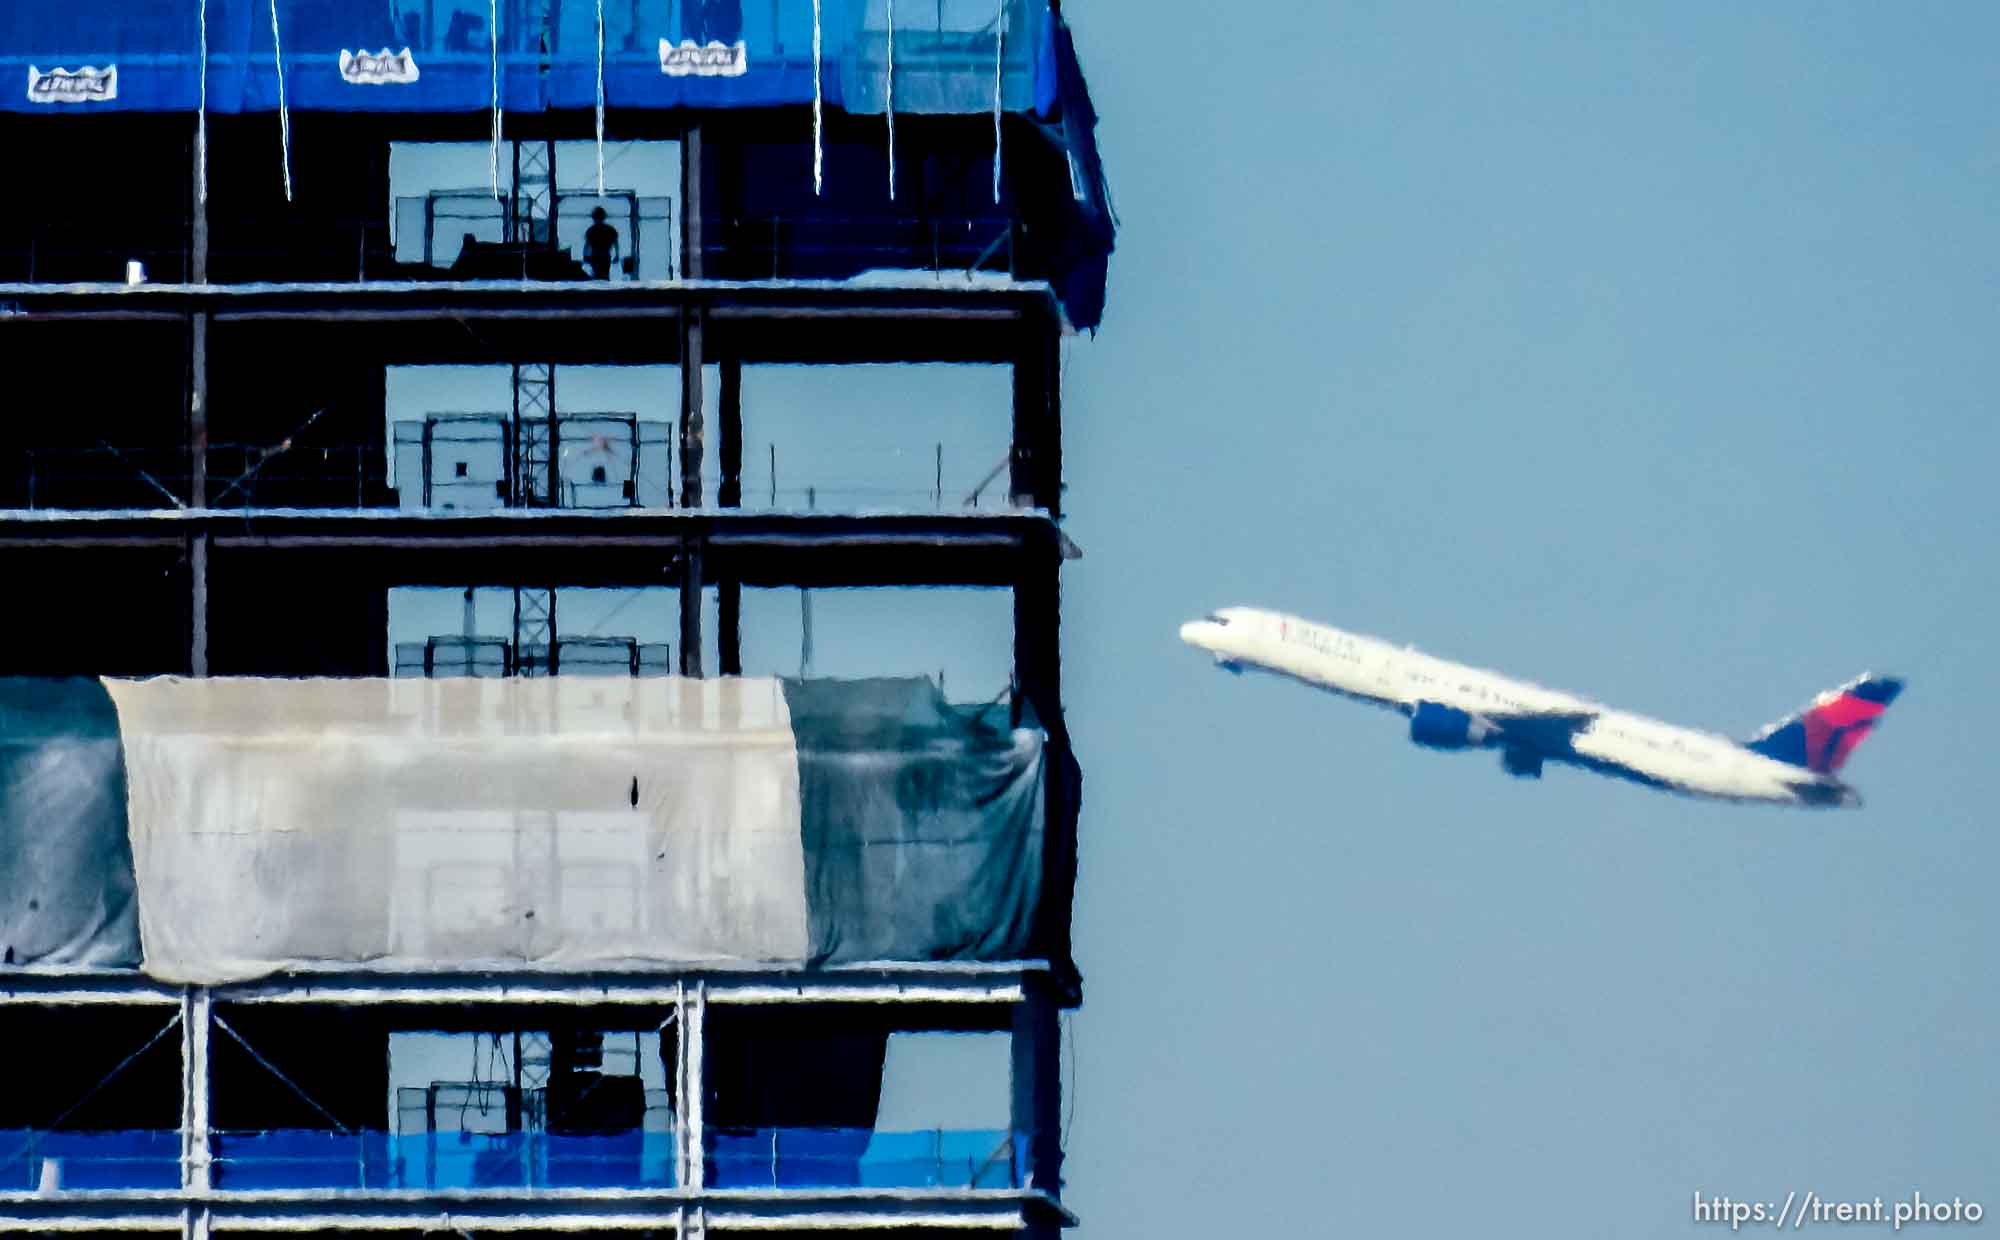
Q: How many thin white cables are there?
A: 7